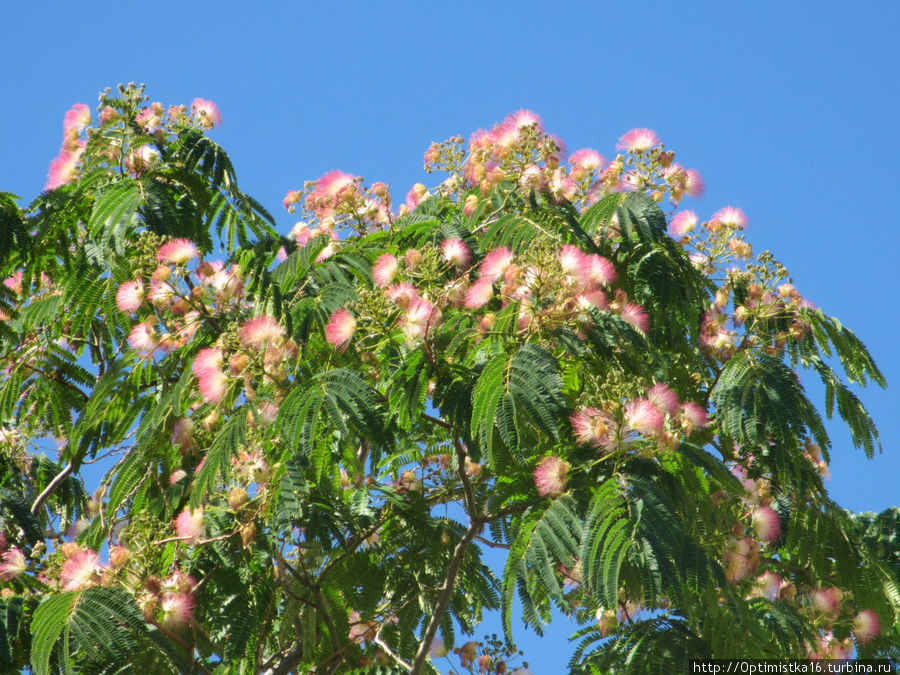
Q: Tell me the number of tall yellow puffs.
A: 0